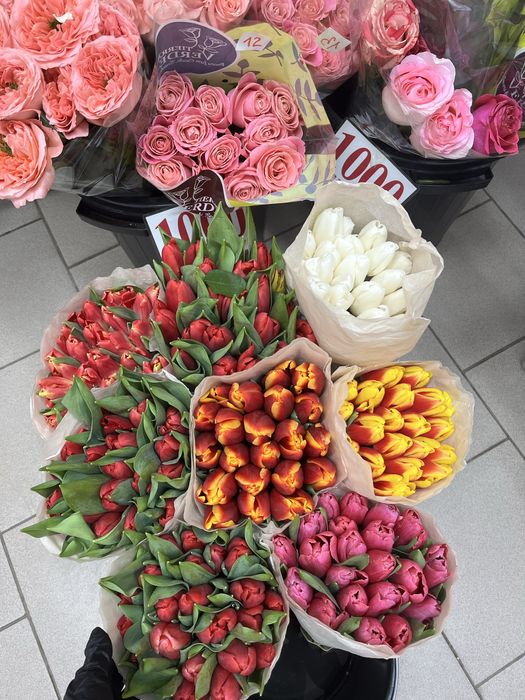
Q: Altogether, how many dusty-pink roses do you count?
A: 11